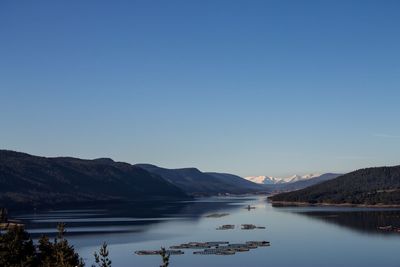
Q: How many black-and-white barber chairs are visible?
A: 0